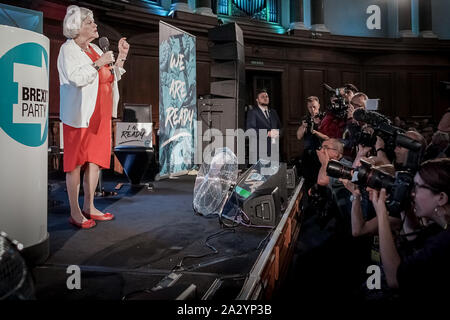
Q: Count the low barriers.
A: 1